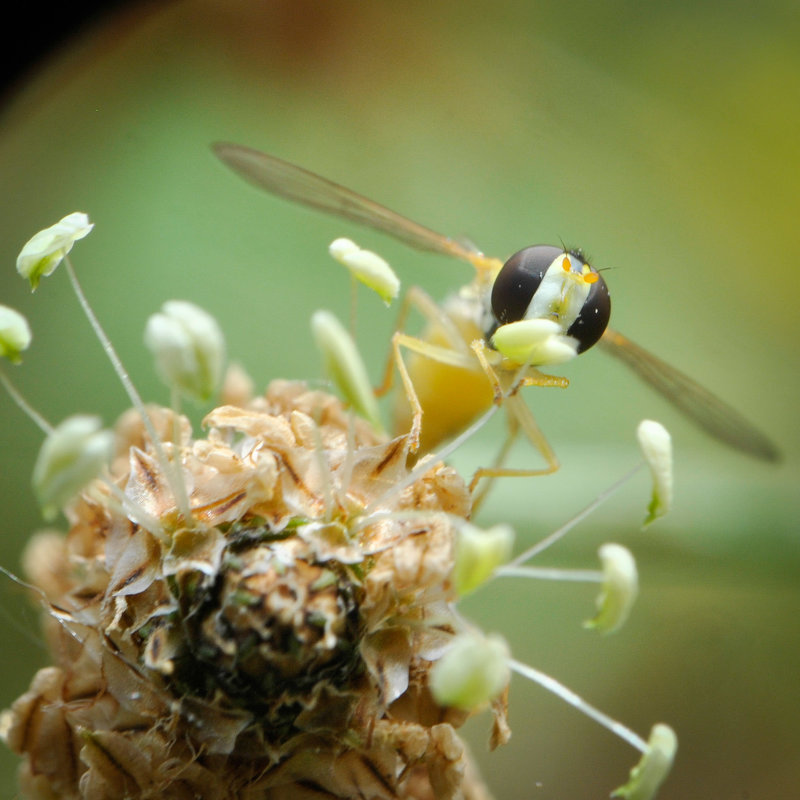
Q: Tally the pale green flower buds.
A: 12